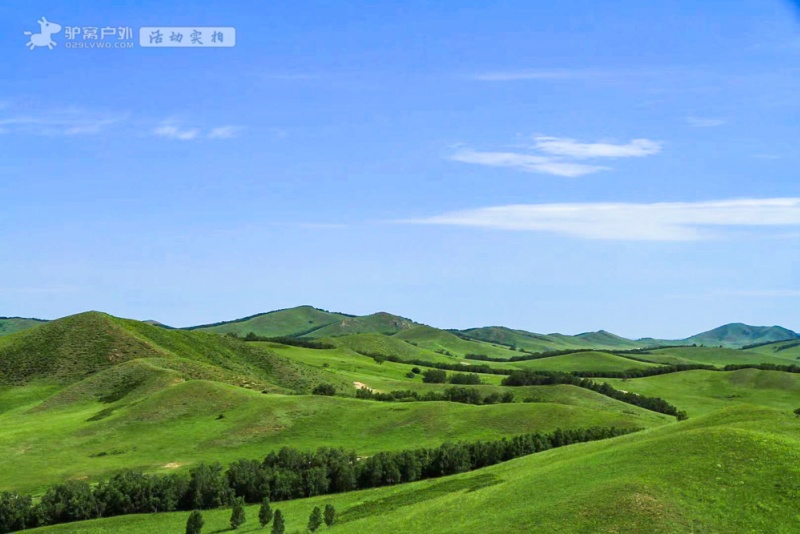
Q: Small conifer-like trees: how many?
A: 6